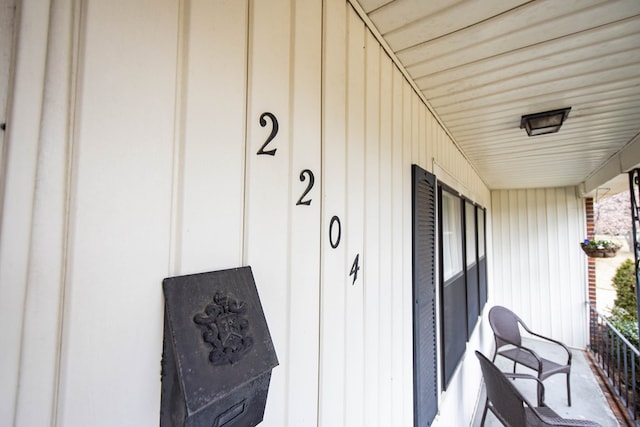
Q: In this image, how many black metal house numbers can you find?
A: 4